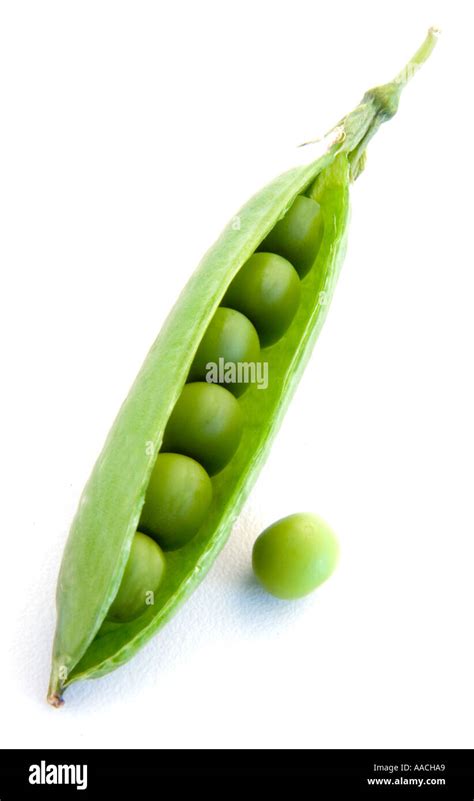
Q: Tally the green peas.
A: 7